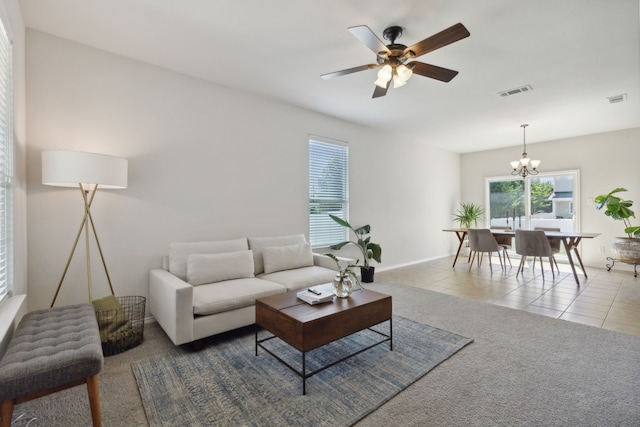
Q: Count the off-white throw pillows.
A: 2